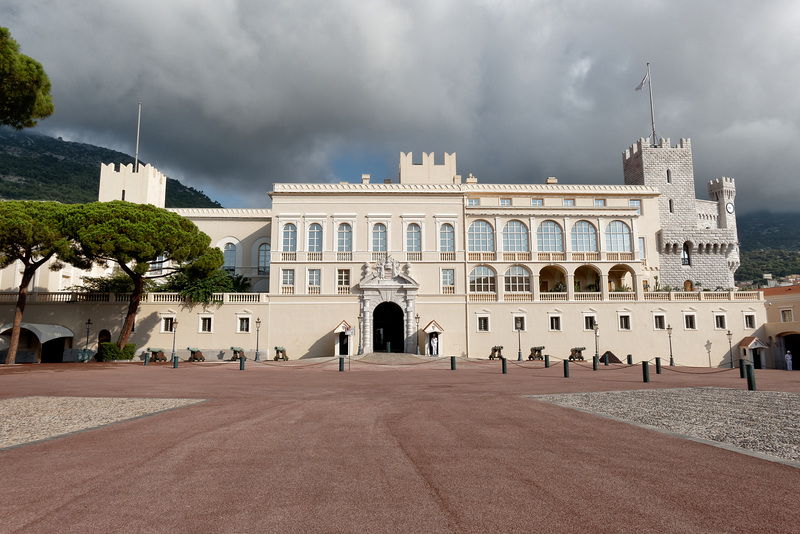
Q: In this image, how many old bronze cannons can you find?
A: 7